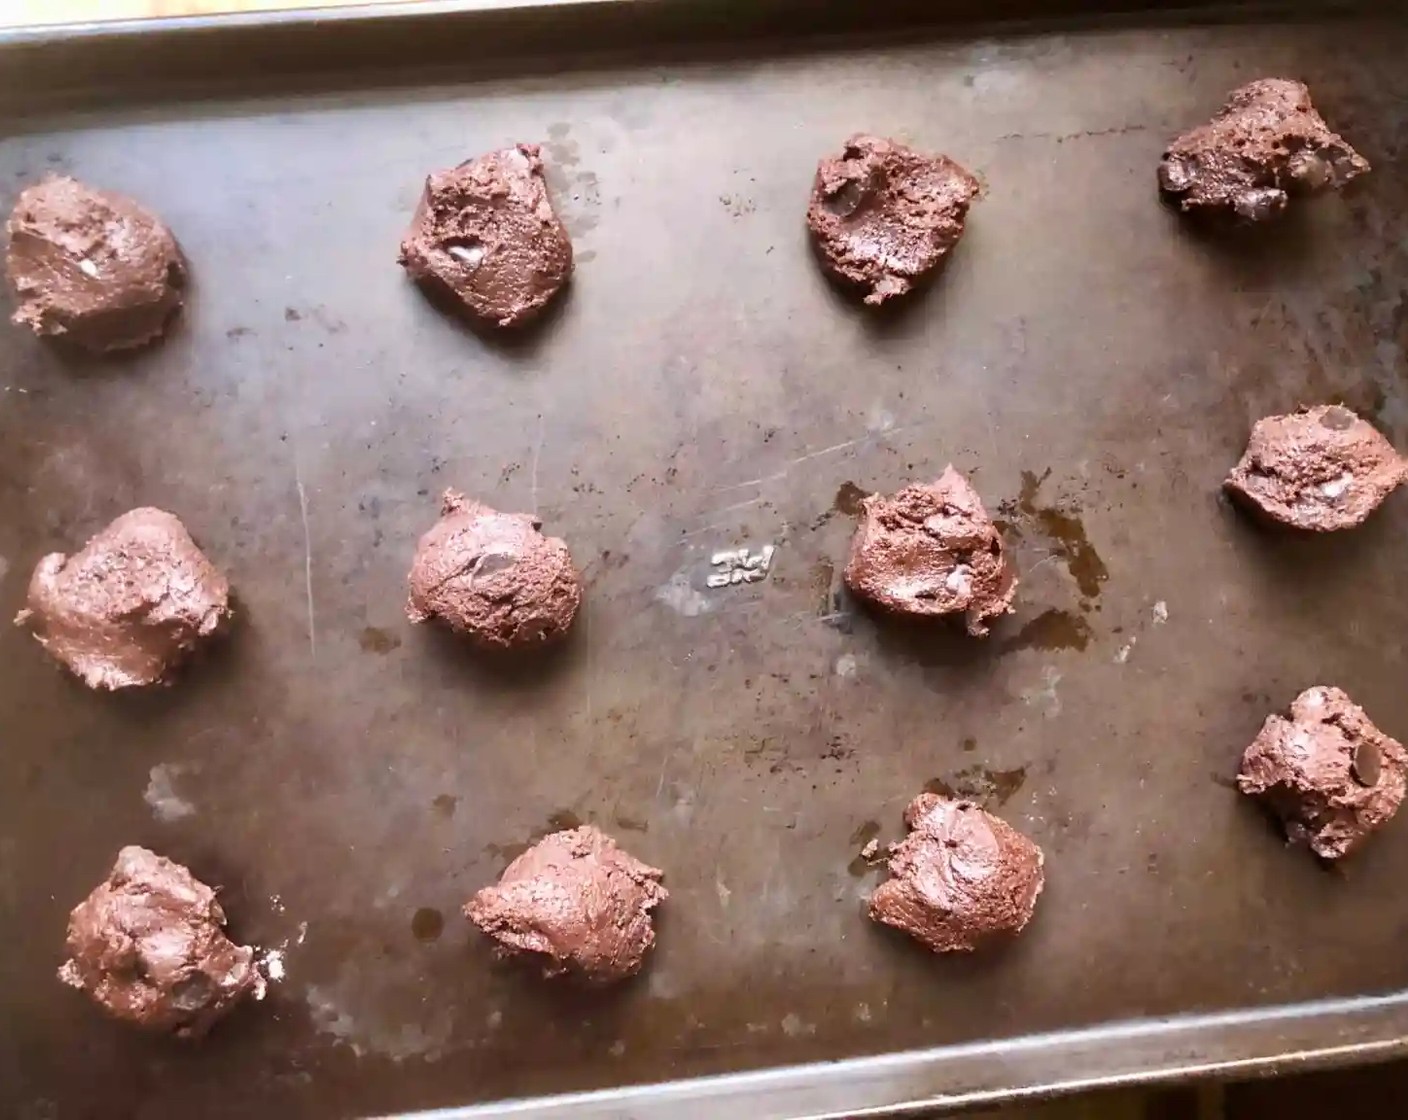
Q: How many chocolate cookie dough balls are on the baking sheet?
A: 12